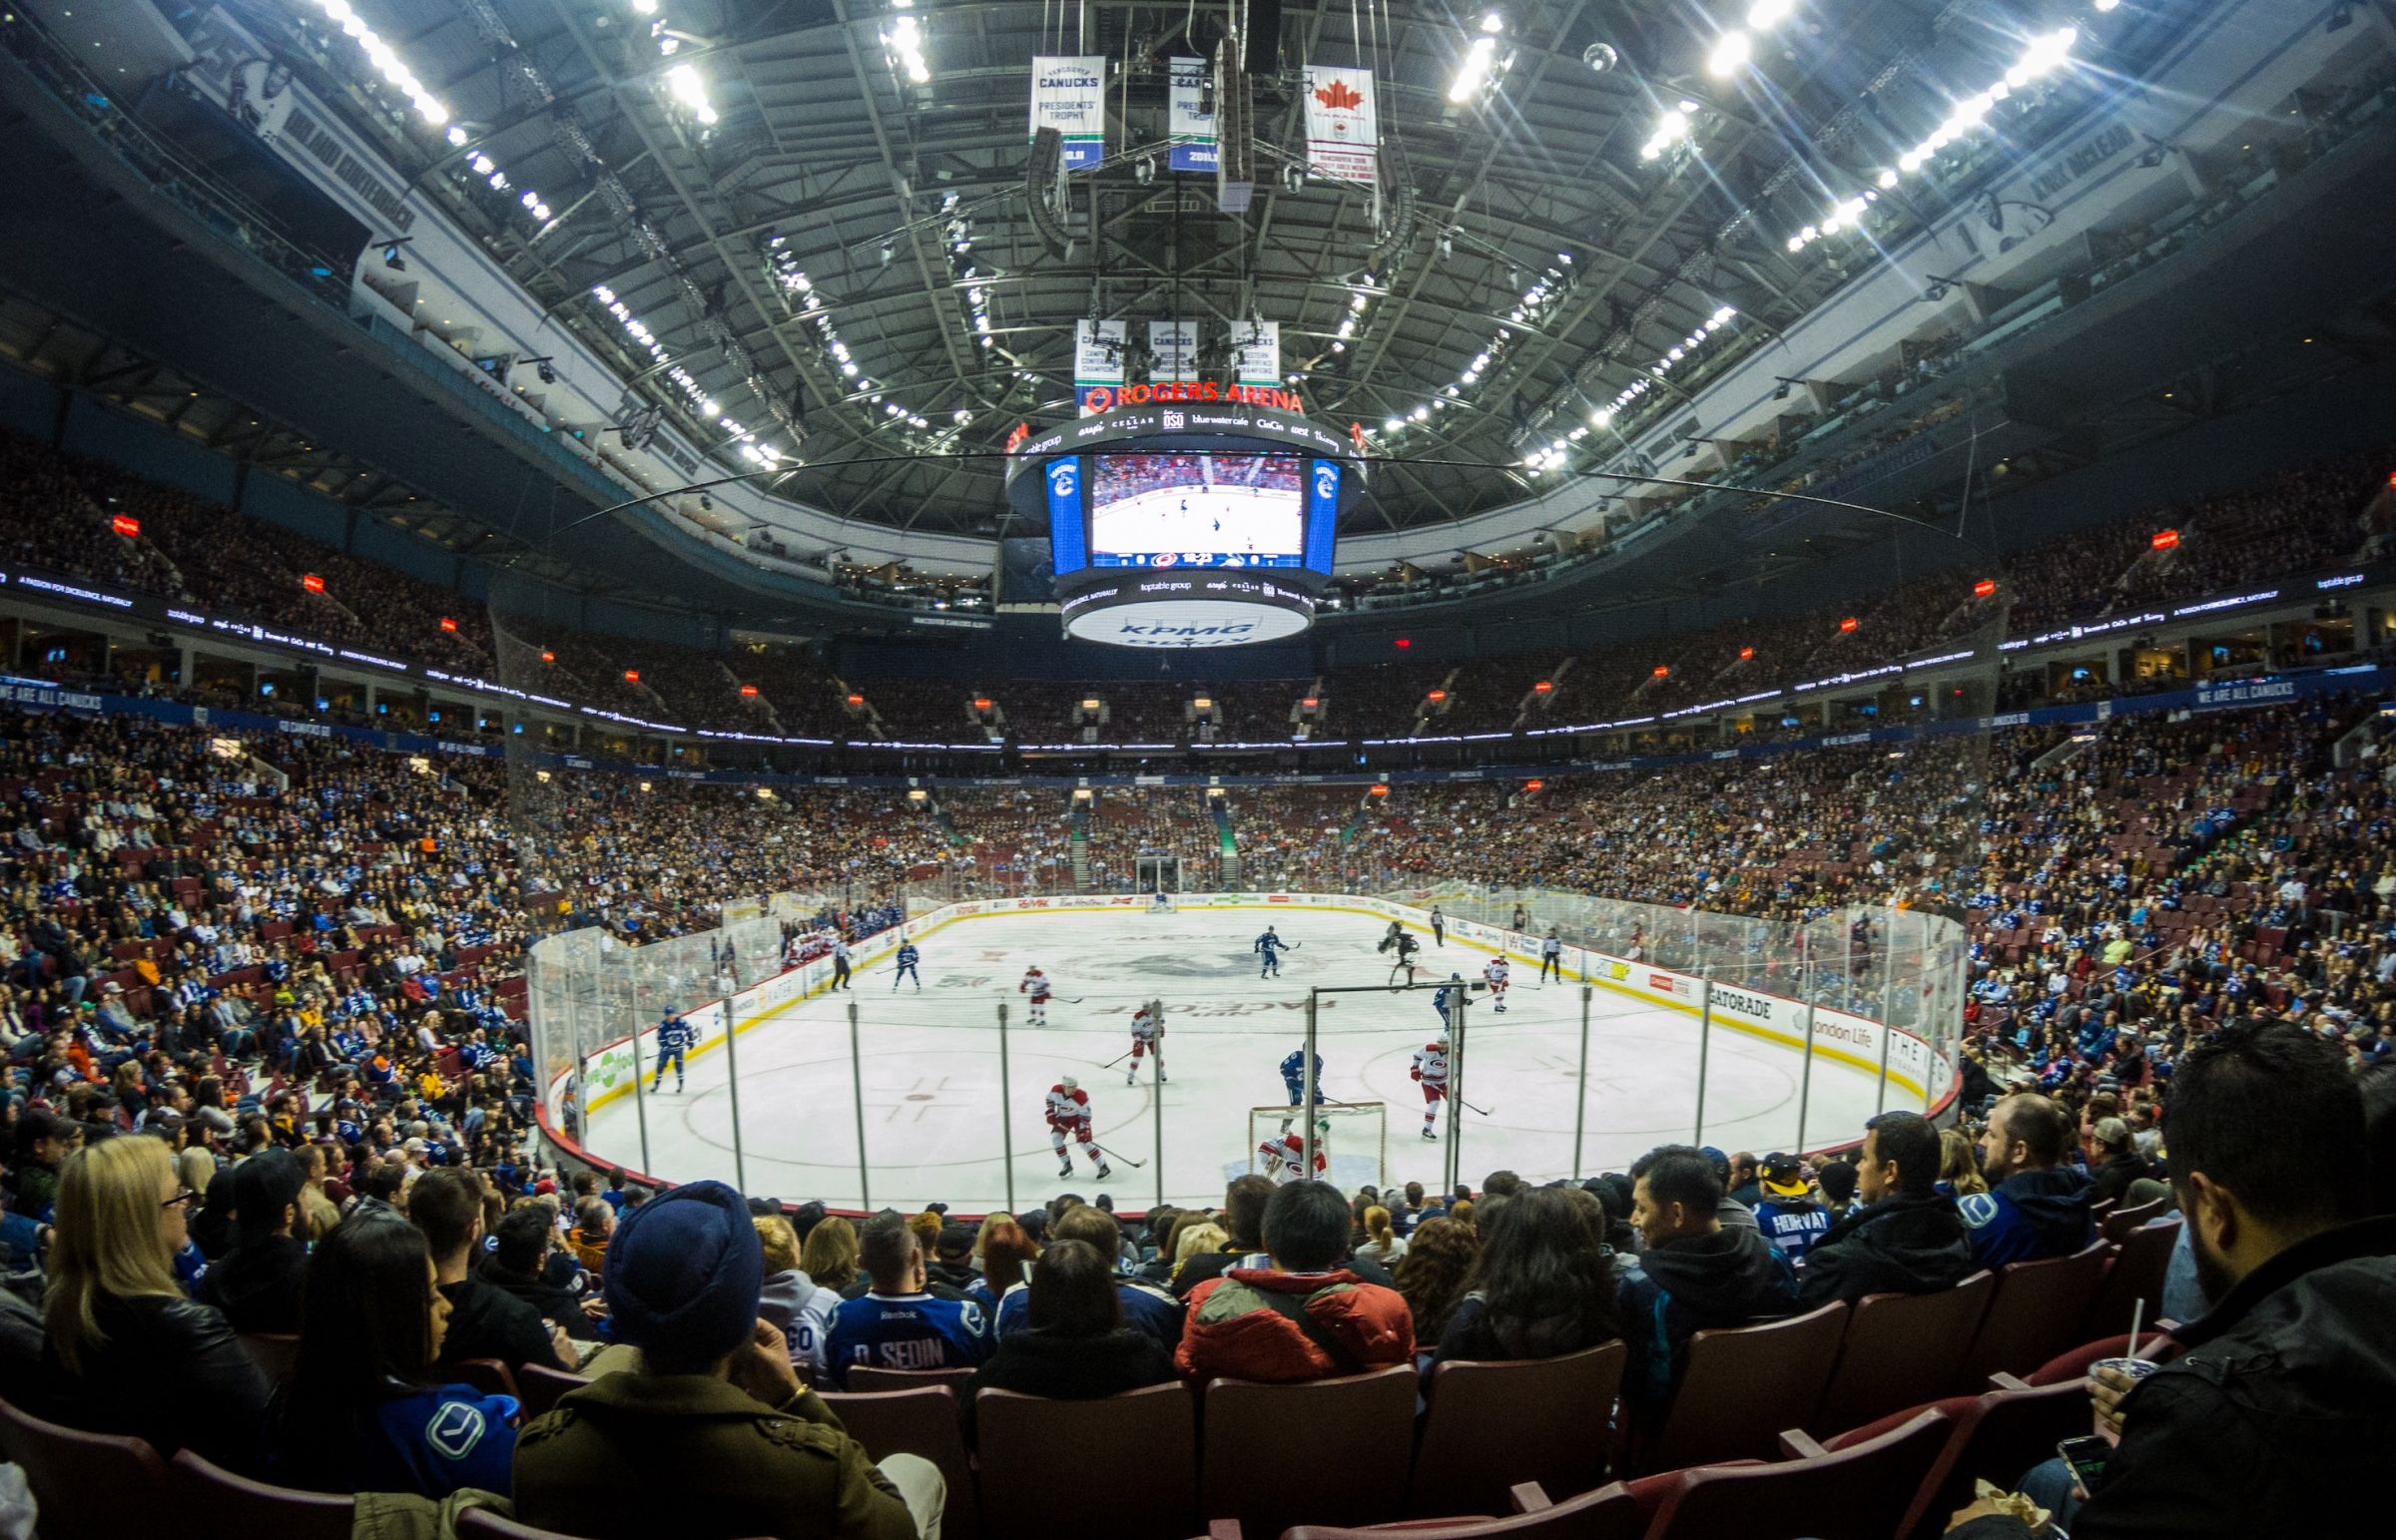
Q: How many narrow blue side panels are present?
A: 2